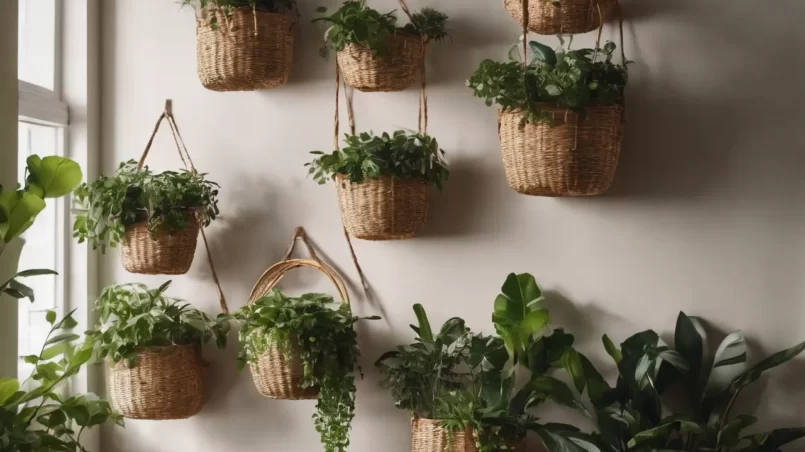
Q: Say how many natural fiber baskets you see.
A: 9